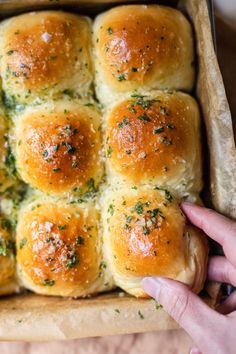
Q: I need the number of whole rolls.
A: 6